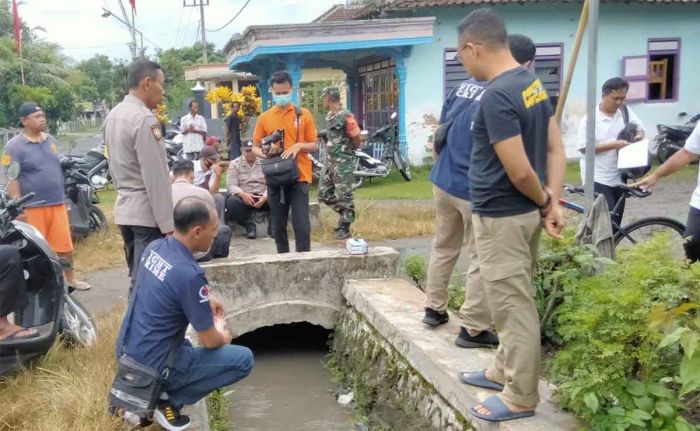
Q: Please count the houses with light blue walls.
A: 1